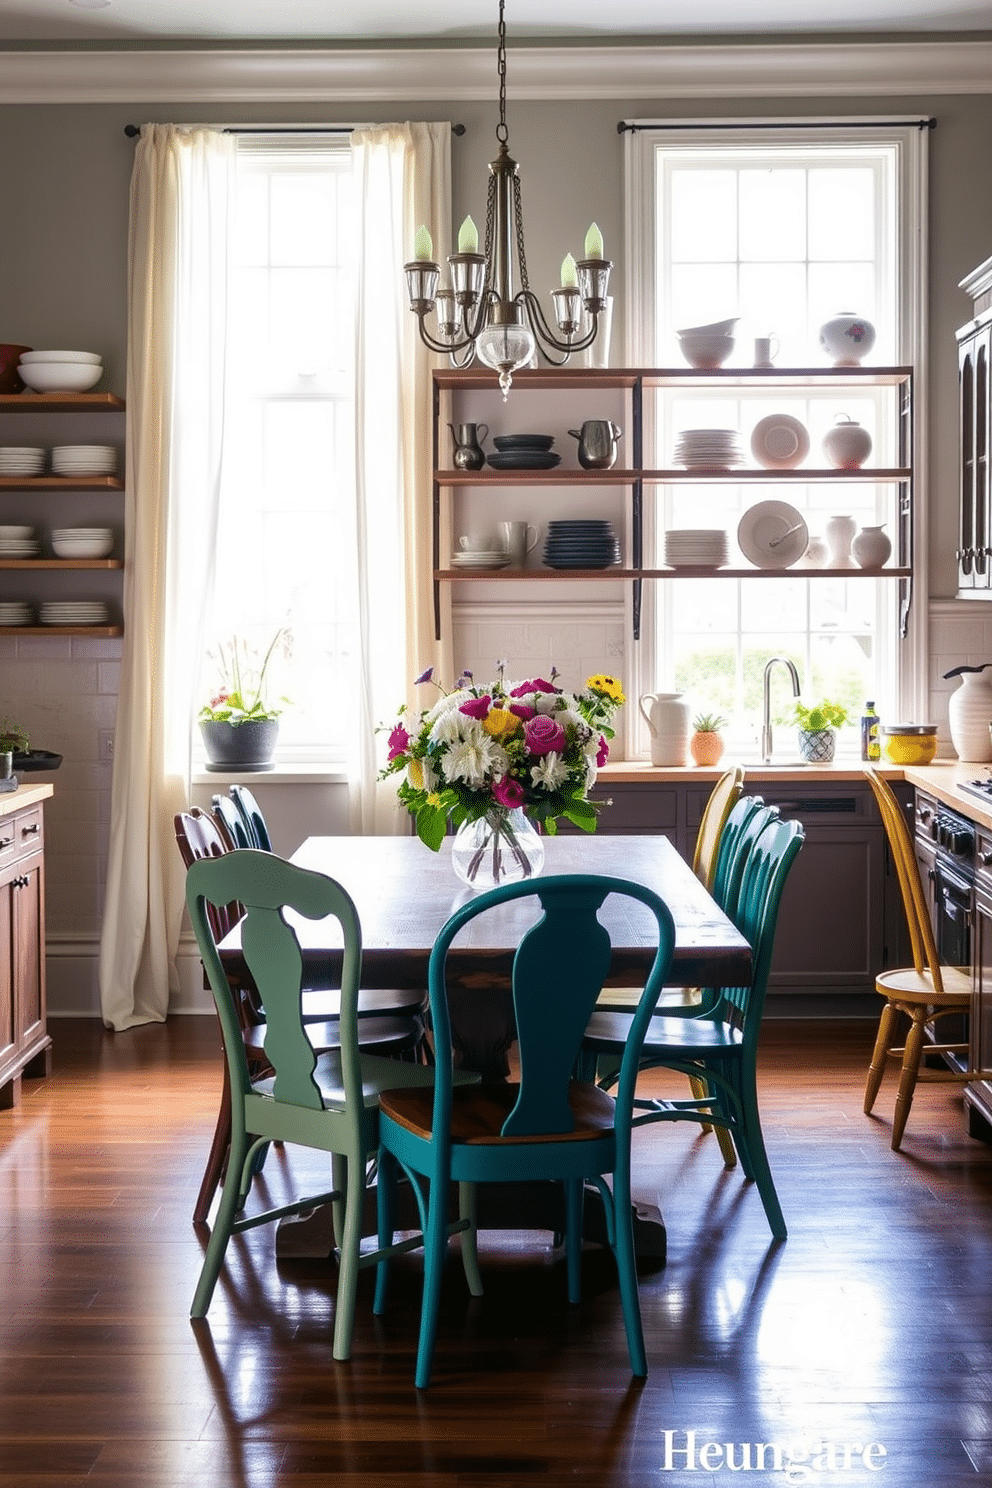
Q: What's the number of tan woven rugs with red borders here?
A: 0